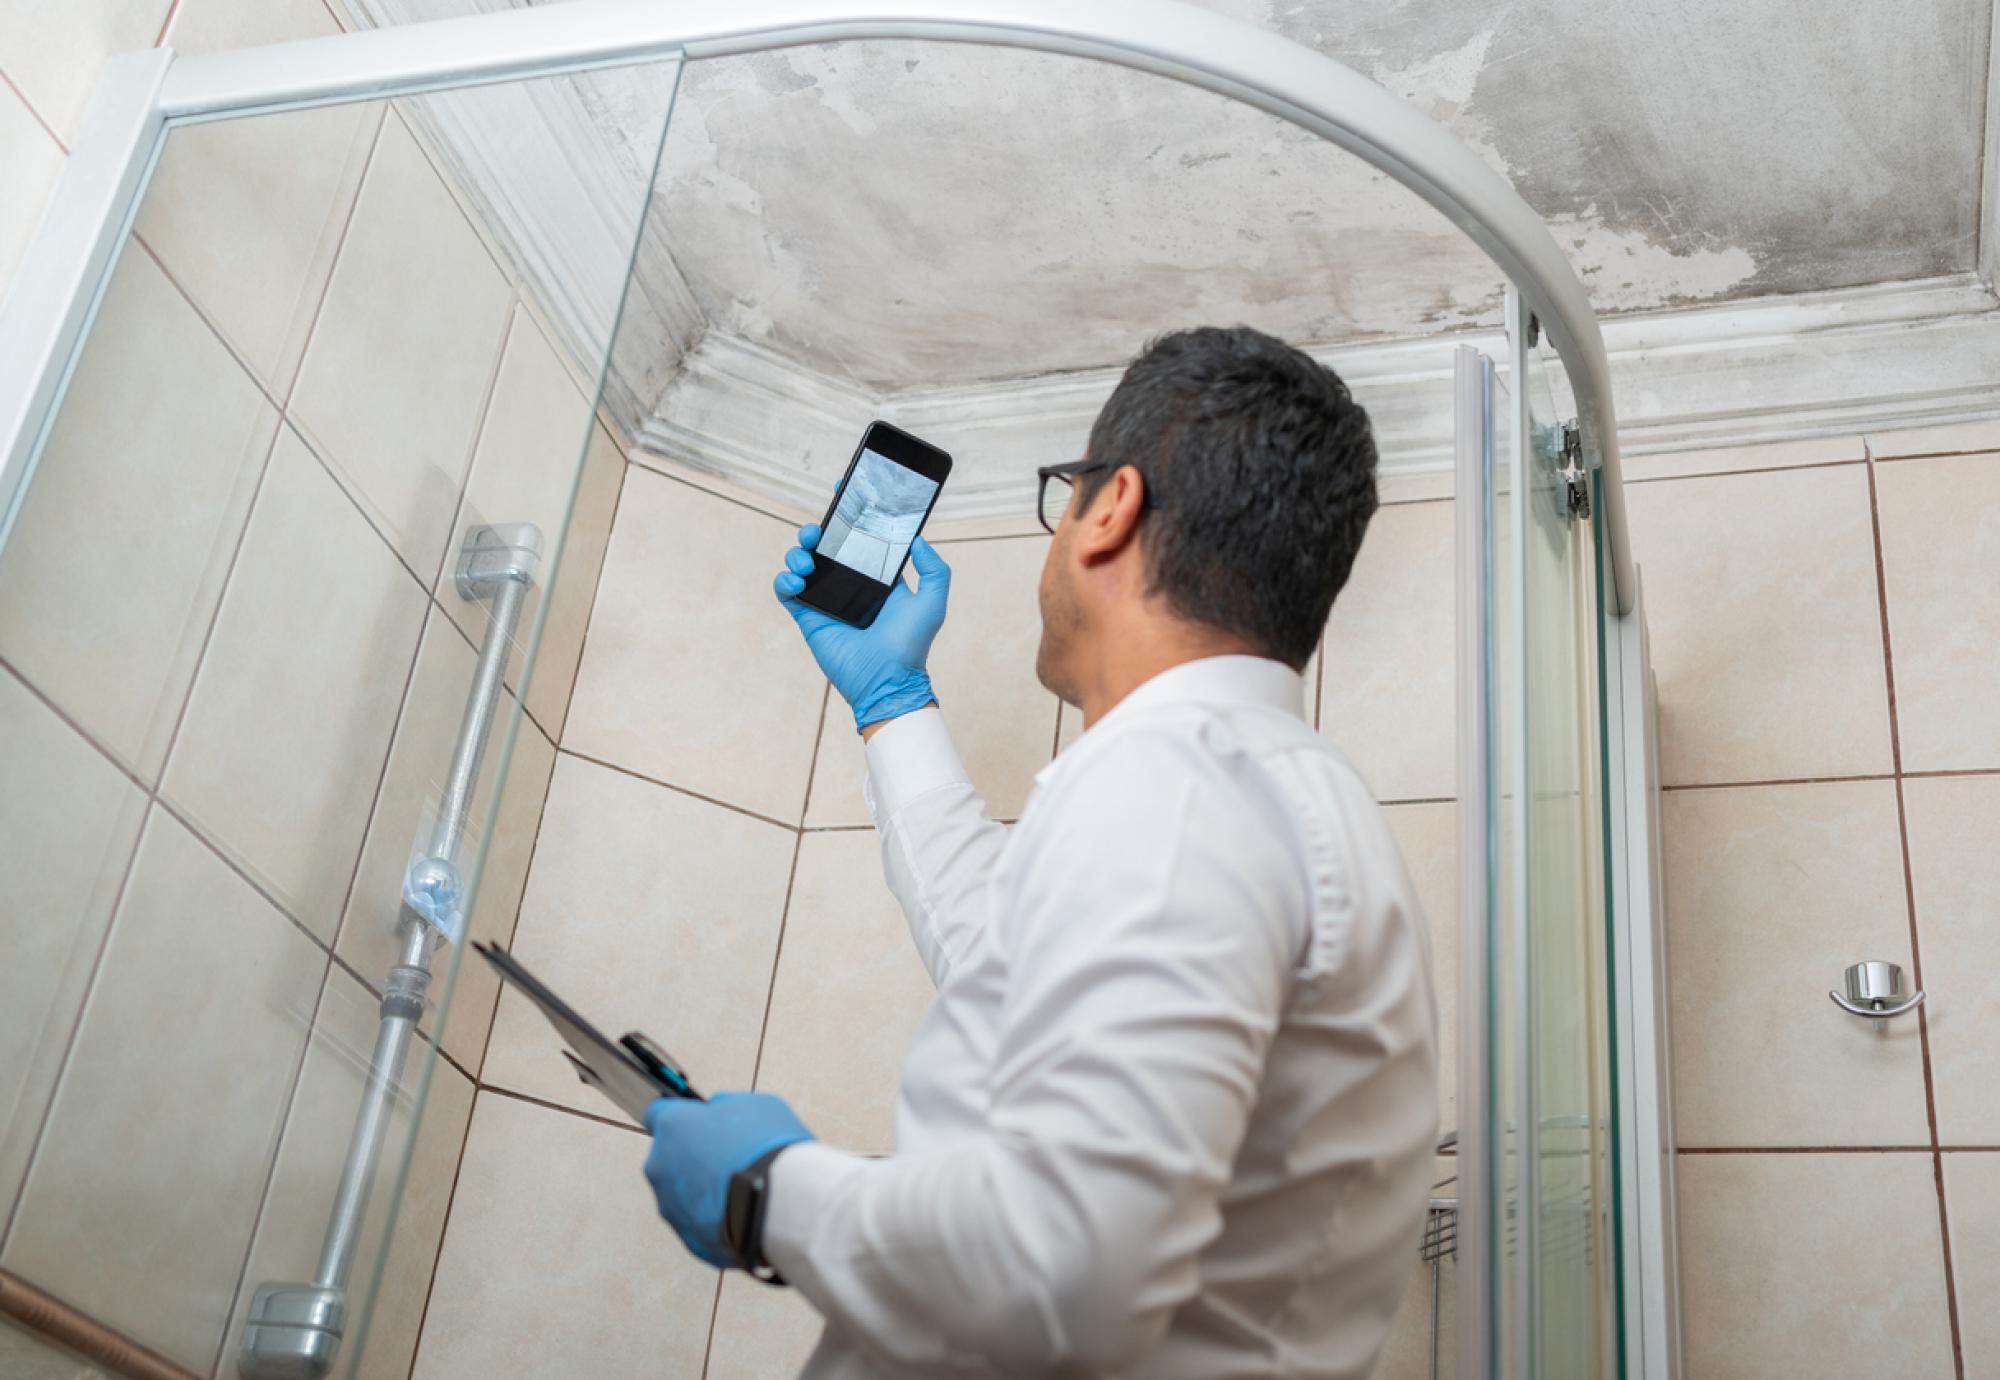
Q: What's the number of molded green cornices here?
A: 0